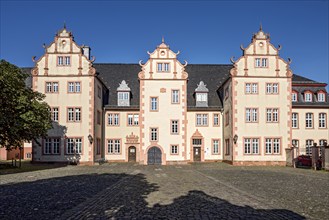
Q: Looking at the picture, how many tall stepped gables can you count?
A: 3